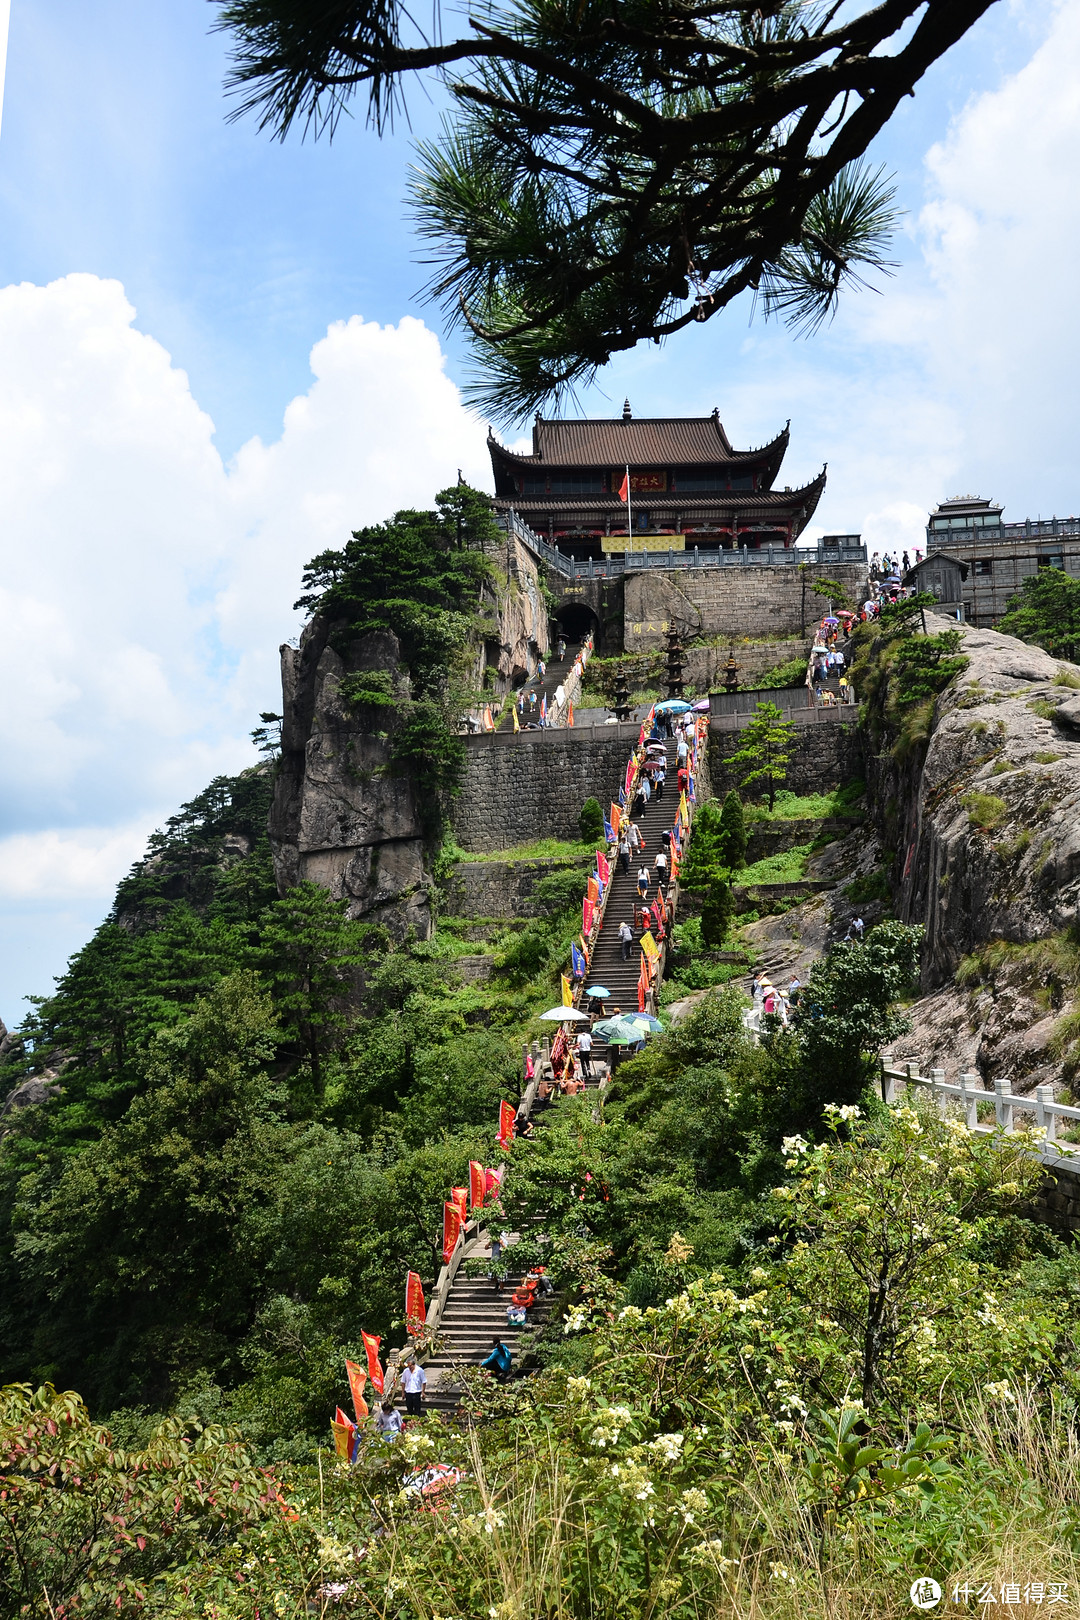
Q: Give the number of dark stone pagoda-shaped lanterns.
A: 3